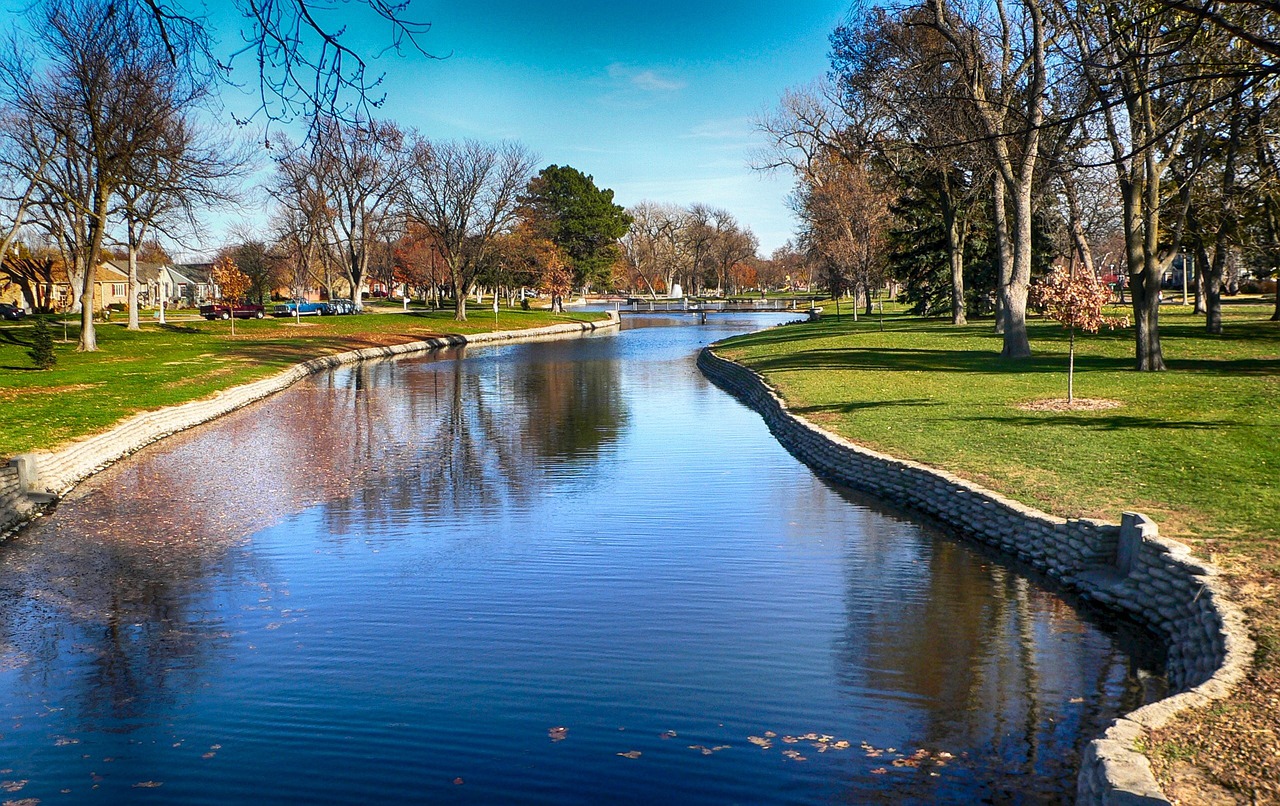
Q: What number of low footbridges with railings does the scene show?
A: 1